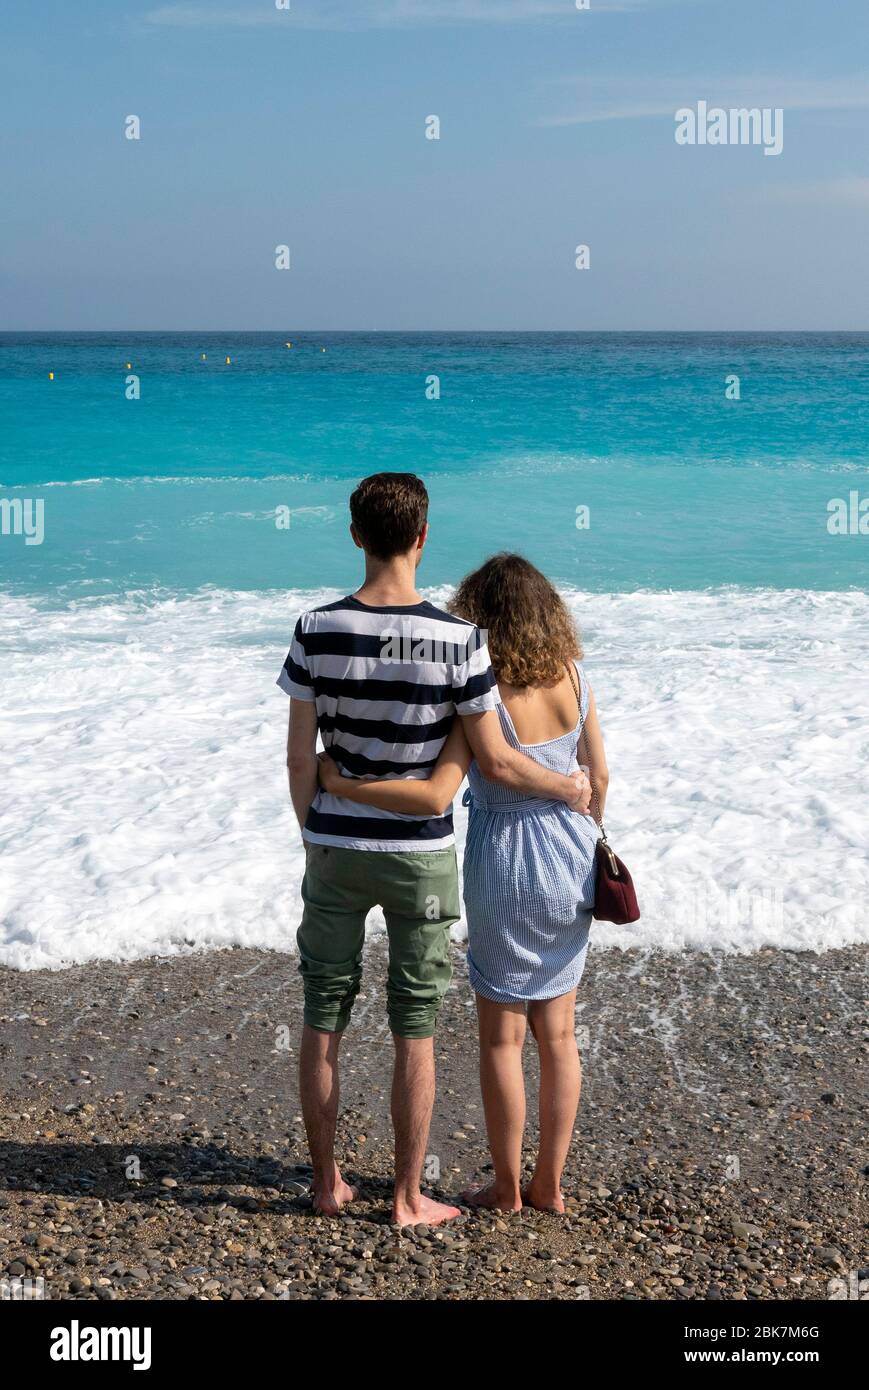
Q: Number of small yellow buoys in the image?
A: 6